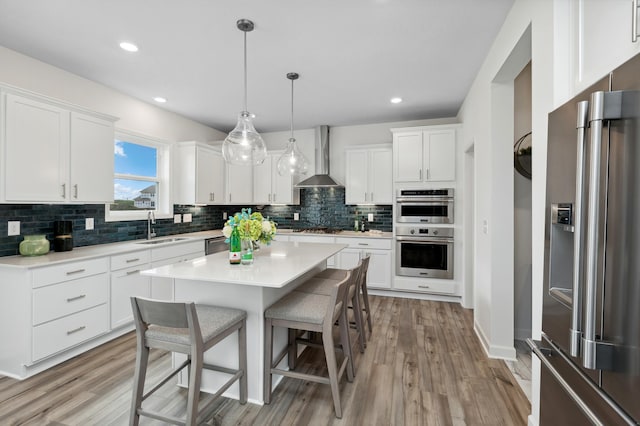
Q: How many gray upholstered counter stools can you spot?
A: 4